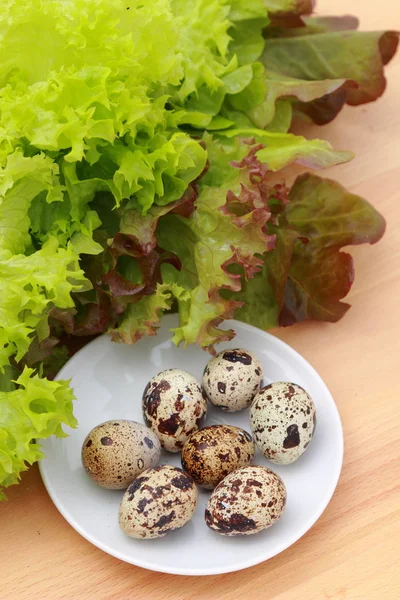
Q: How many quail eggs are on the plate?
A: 7